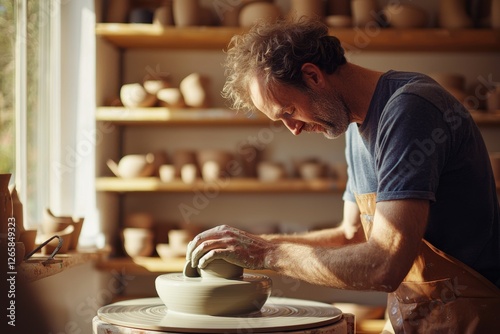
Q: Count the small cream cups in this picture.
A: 3